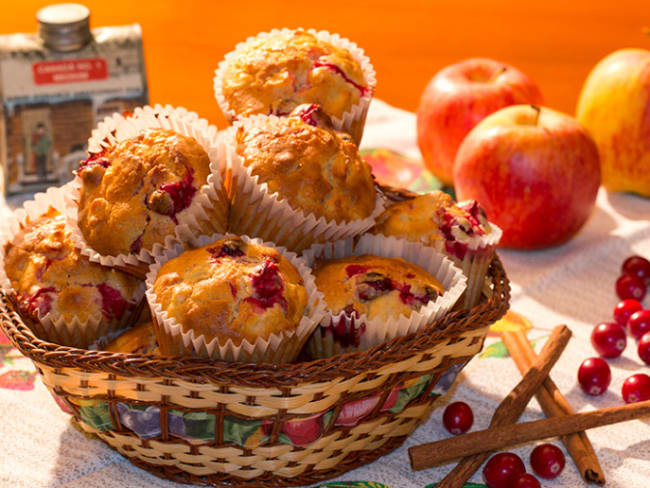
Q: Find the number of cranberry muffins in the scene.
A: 8